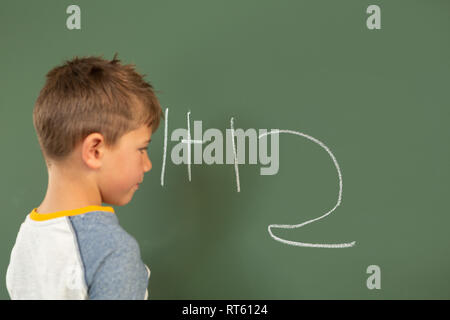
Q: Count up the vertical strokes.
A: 3